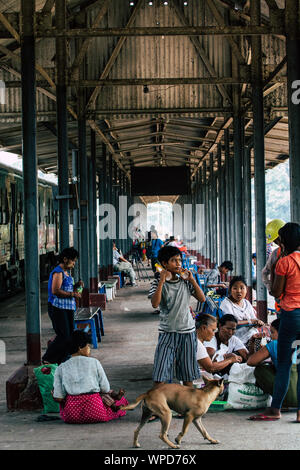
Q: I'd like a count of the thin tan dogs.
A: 1